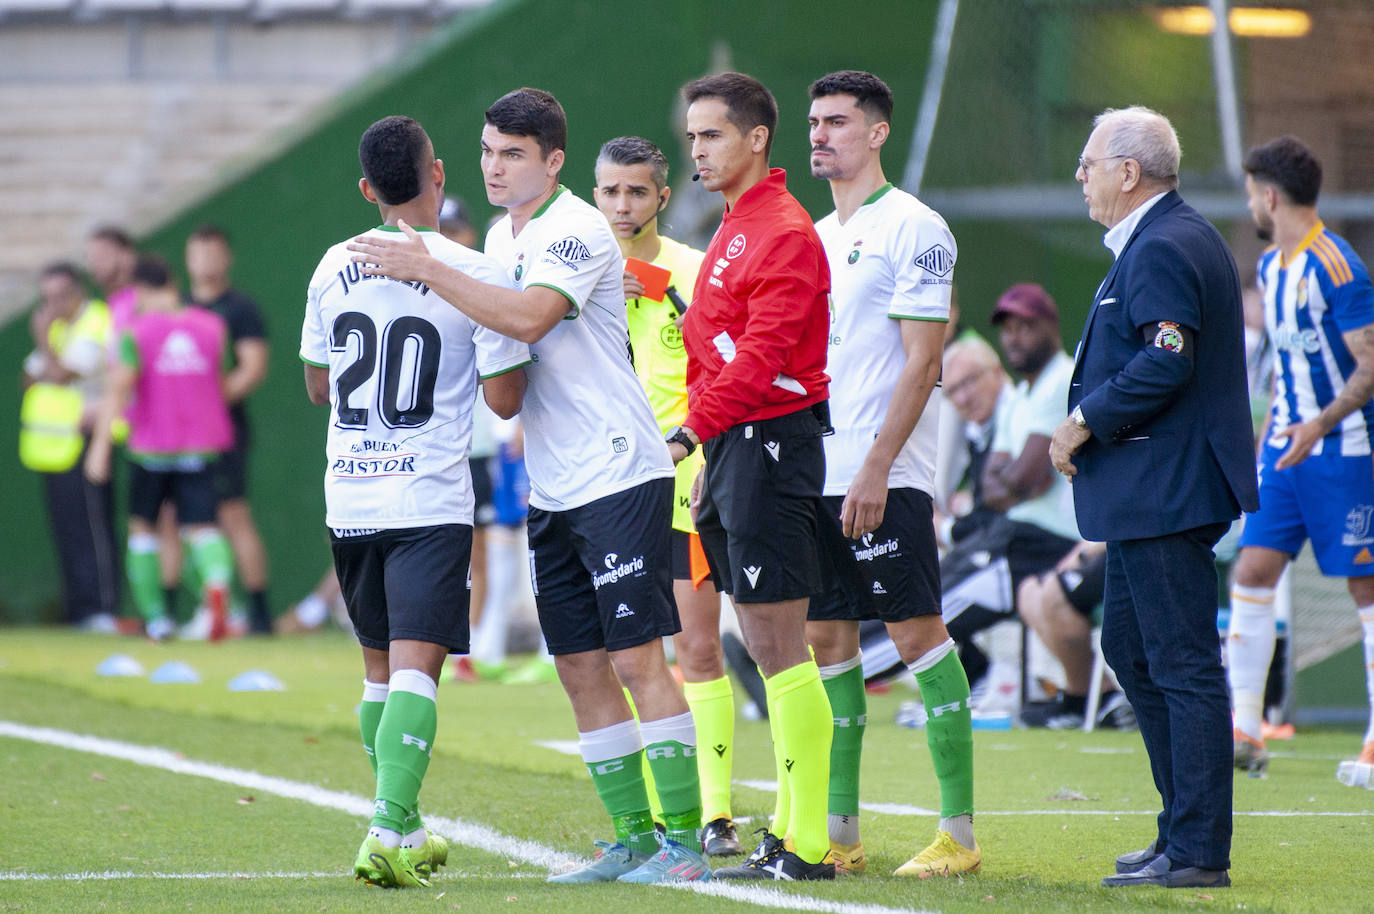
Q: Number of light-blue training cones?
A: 3